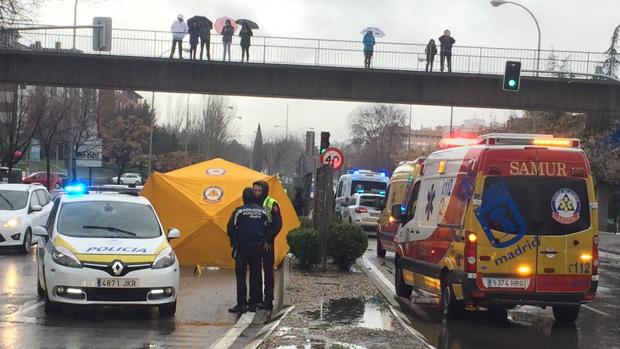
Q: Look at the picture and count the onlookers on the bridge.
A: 8